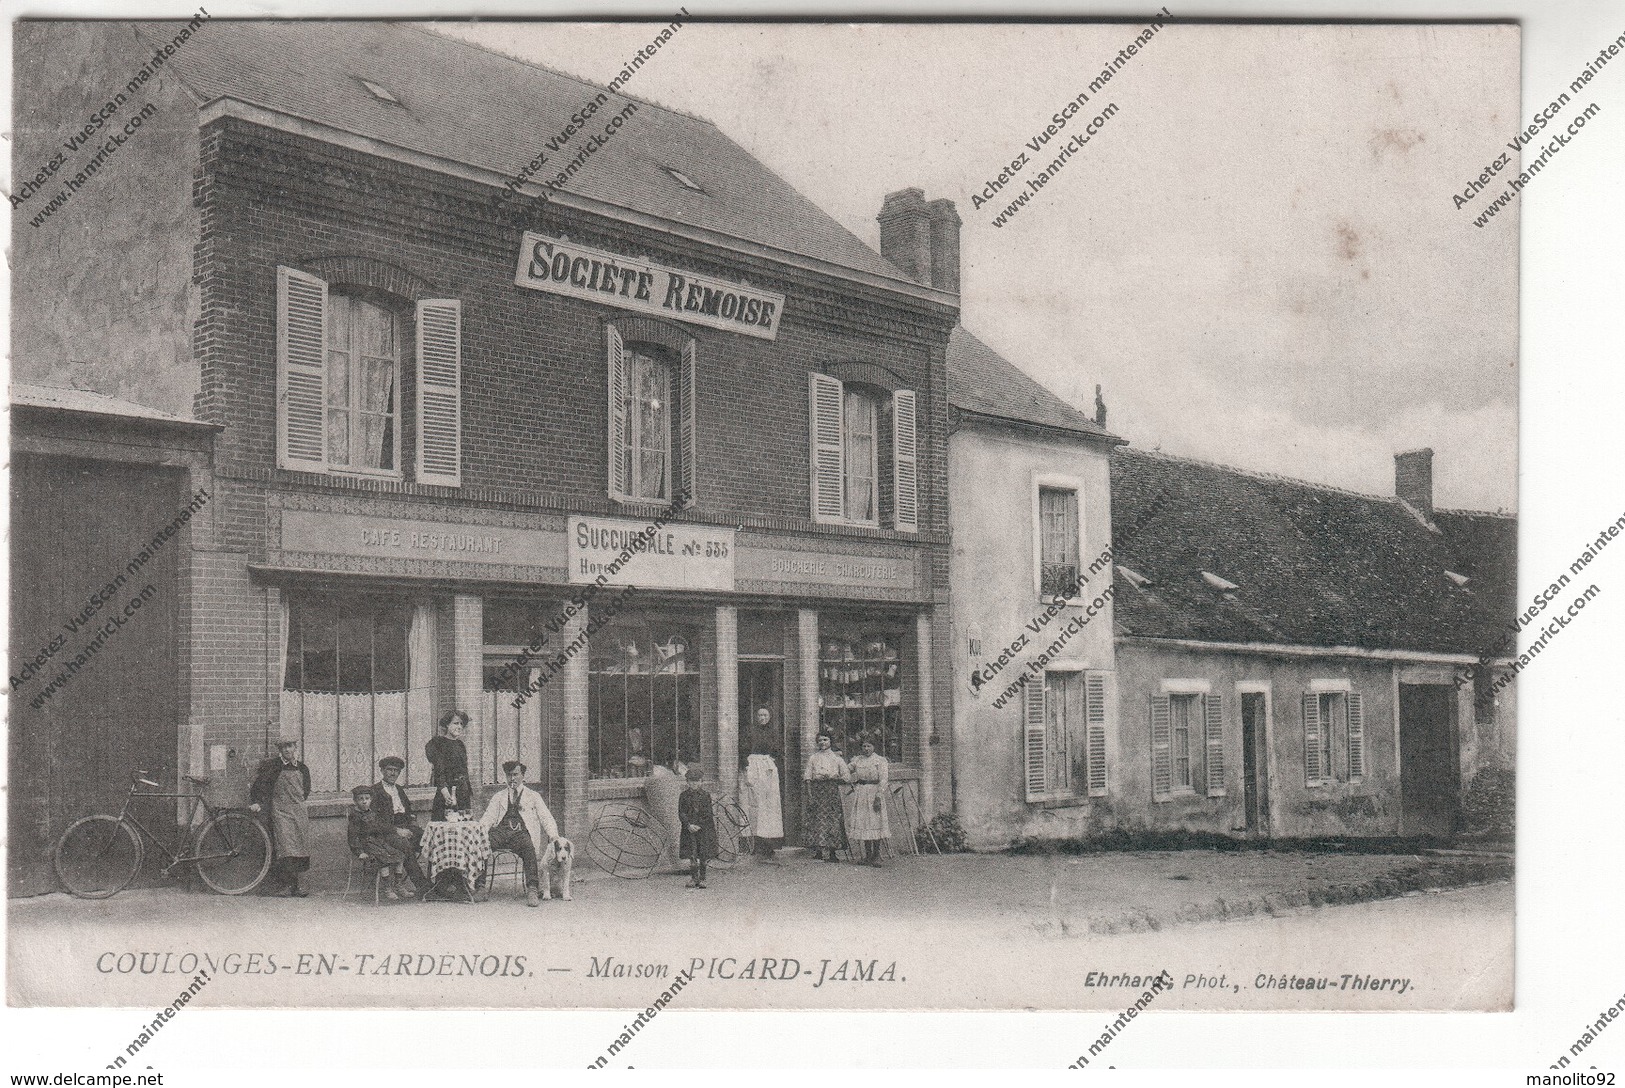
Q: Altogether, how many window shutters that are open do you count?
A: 12